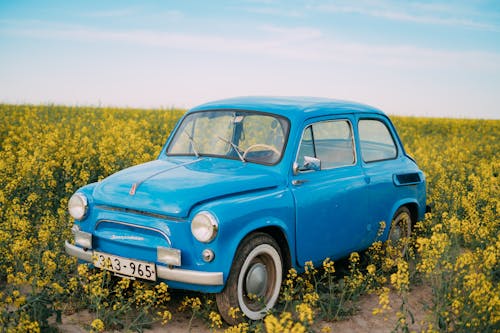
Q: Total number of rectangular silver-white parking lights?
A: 2